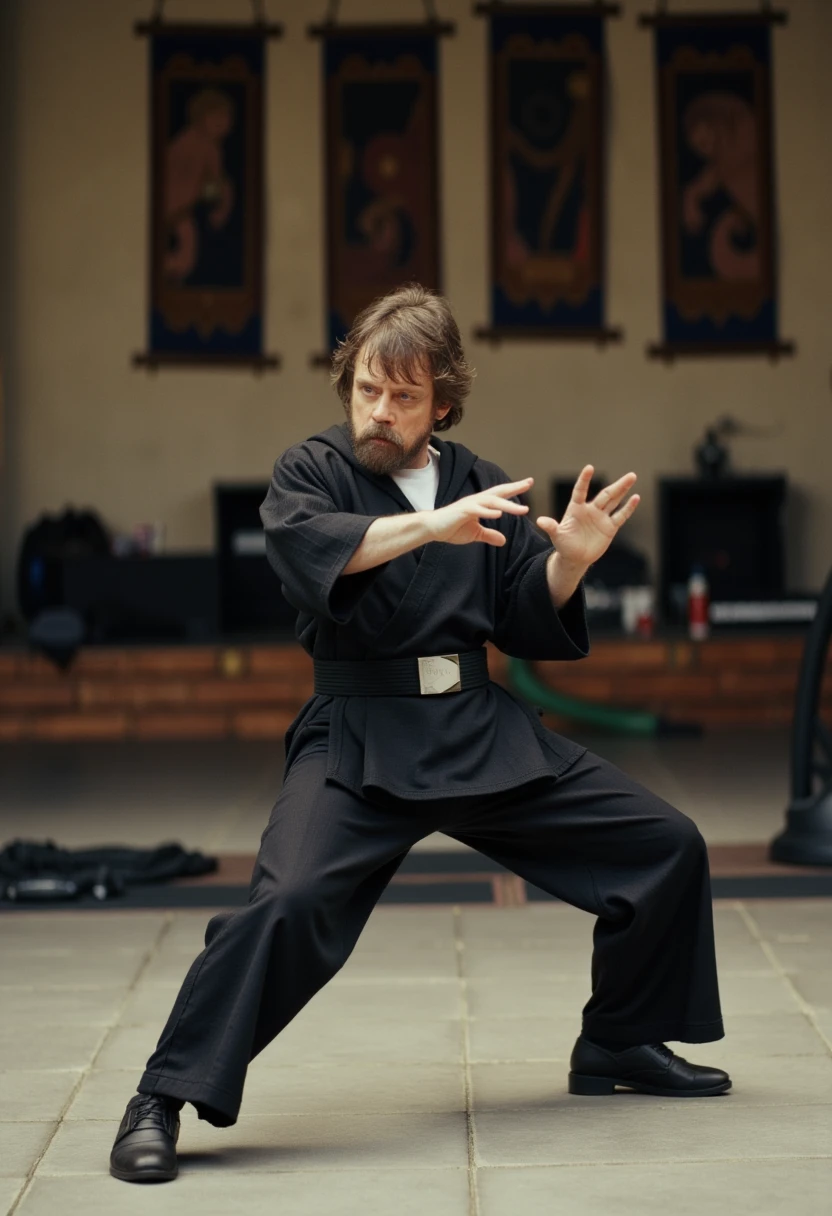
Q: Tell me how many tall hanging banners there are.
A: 4